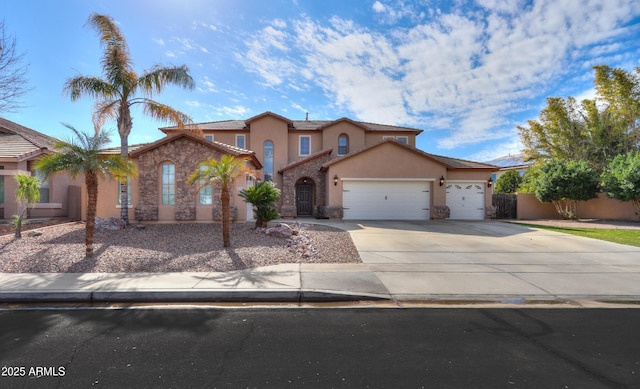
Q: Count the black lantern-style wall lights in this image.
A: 3